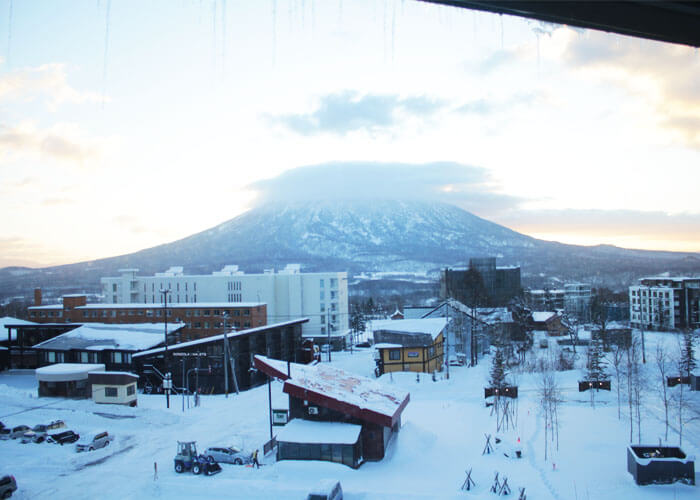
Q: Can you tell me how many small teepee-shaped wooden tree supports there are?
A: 5